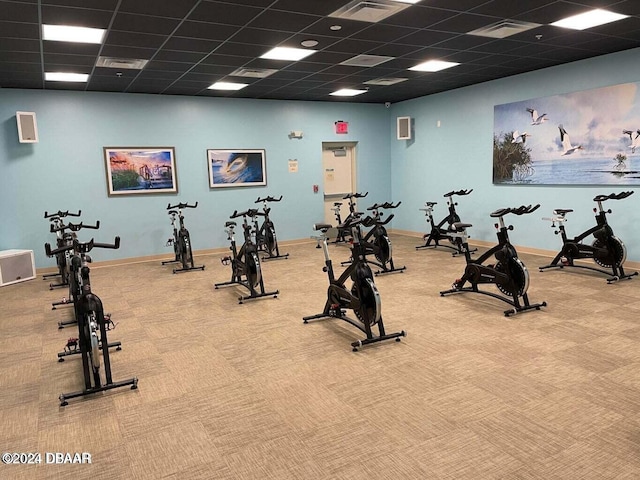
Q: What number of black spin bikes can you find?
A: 12